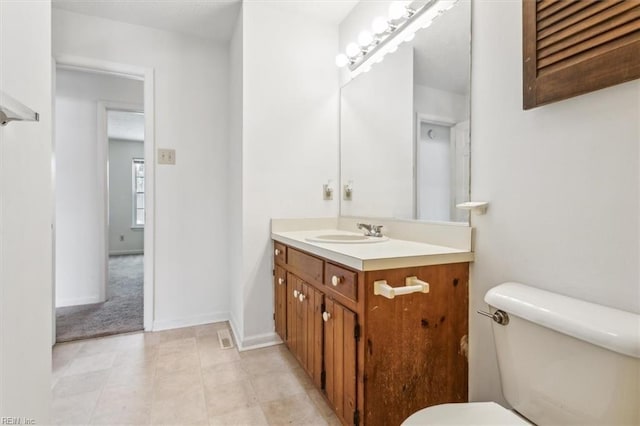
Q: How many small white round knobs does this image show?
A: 6